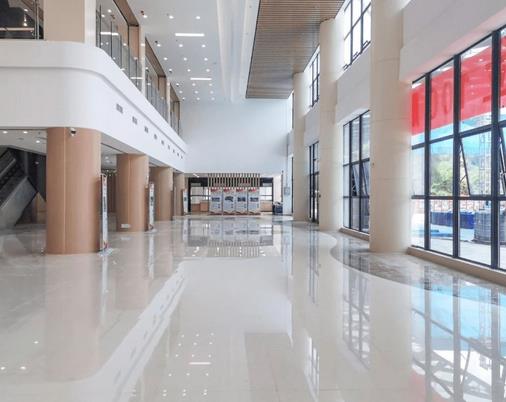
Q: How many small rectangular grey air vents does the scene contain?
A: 9